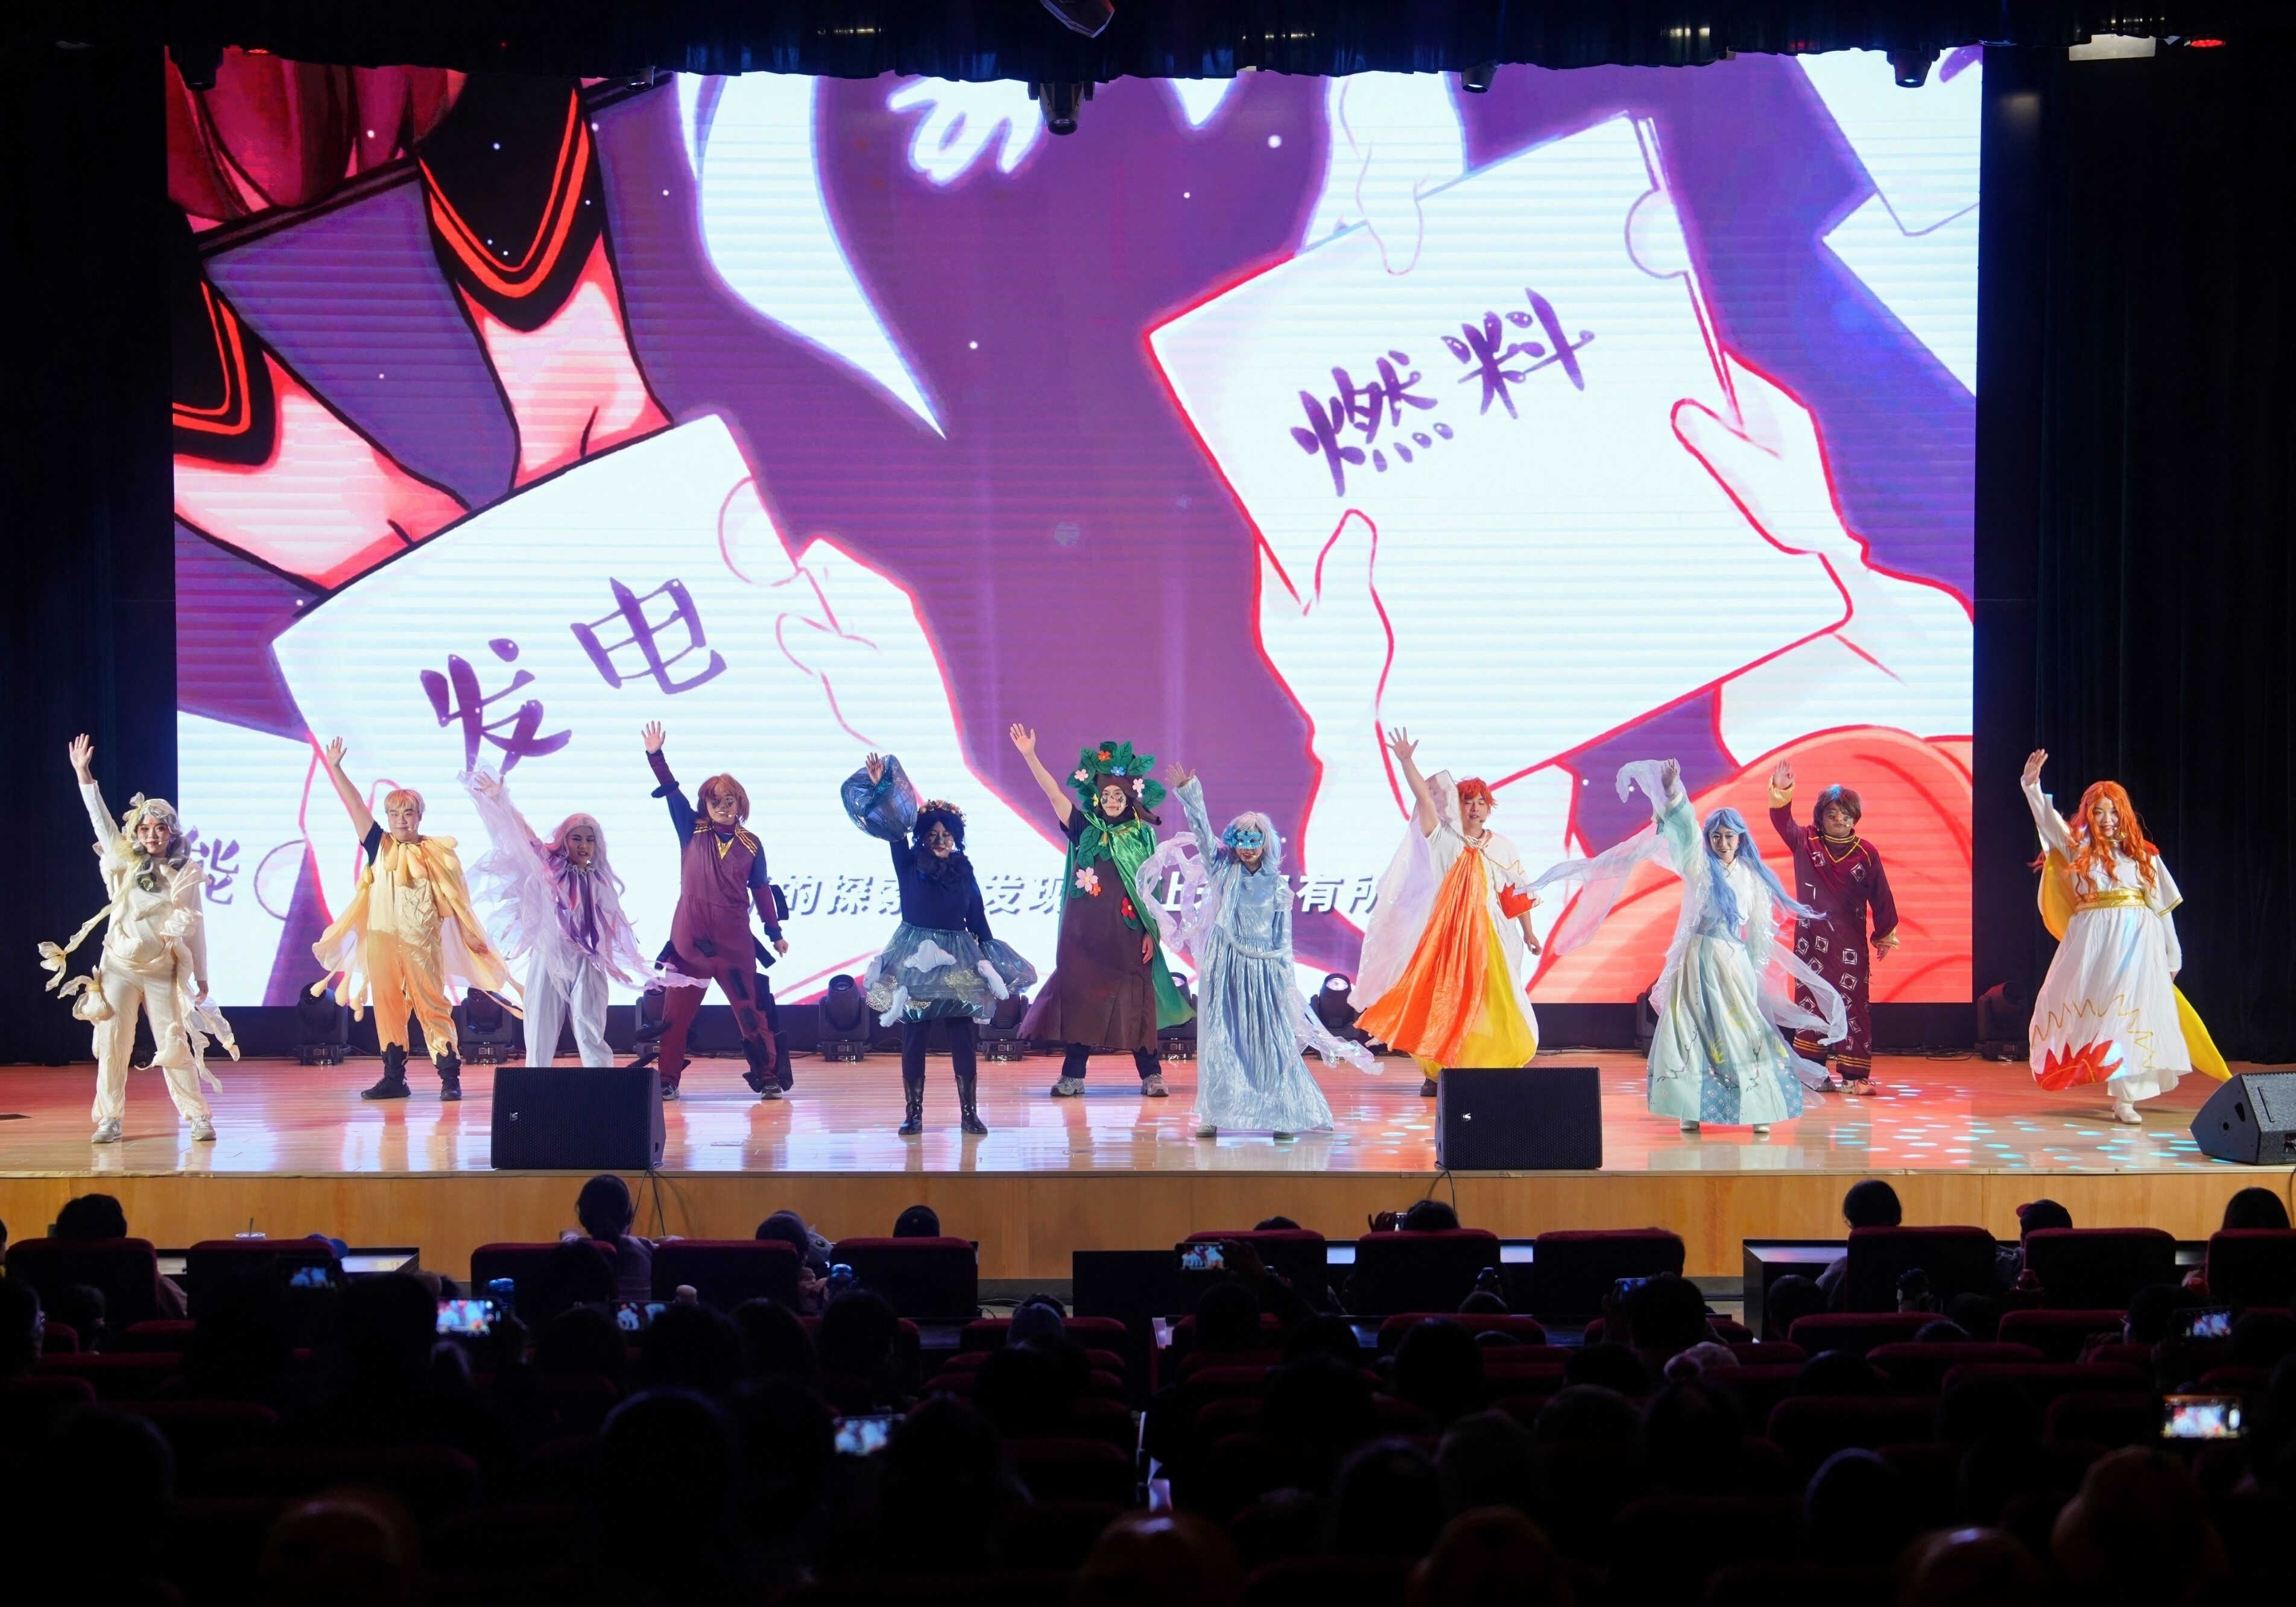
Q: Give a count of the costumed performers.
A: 11